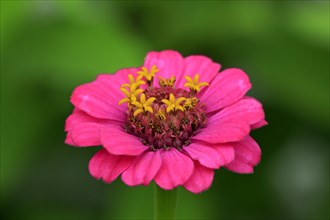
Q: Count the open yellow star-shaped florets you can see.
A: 6